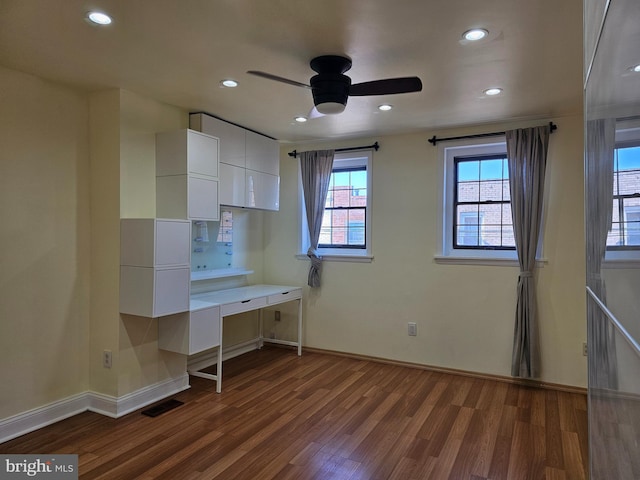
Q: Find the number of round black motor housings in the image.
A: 1